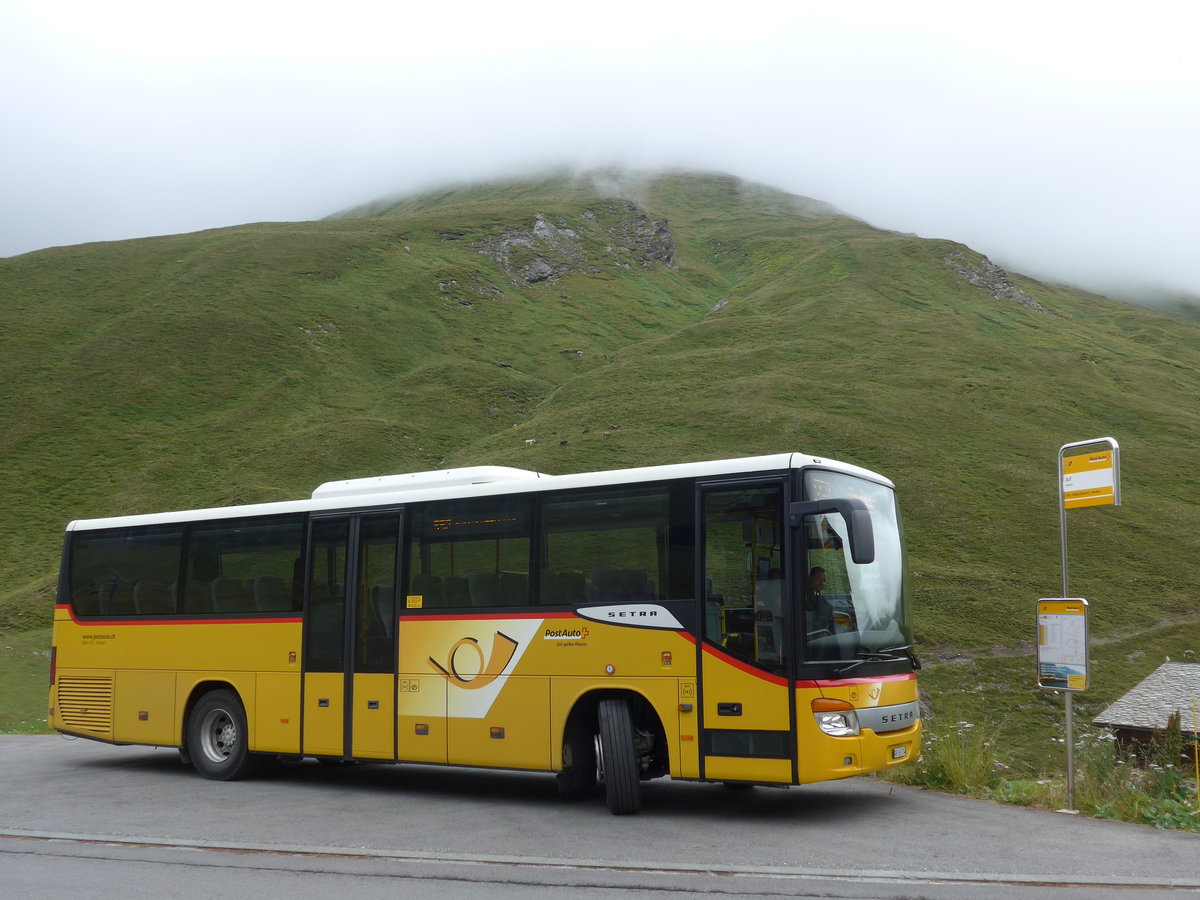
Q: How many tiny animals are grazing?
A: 5